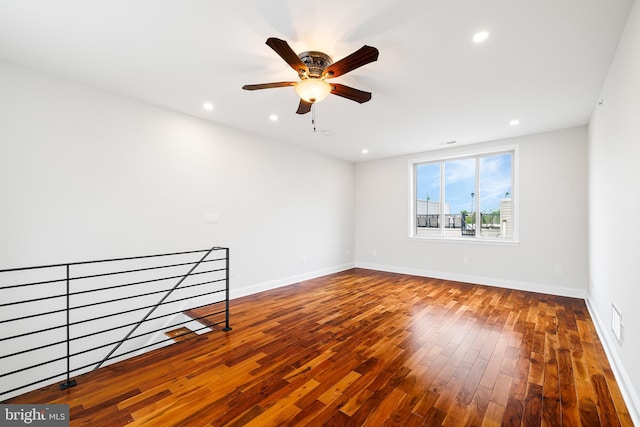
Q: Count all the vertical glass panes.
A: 3